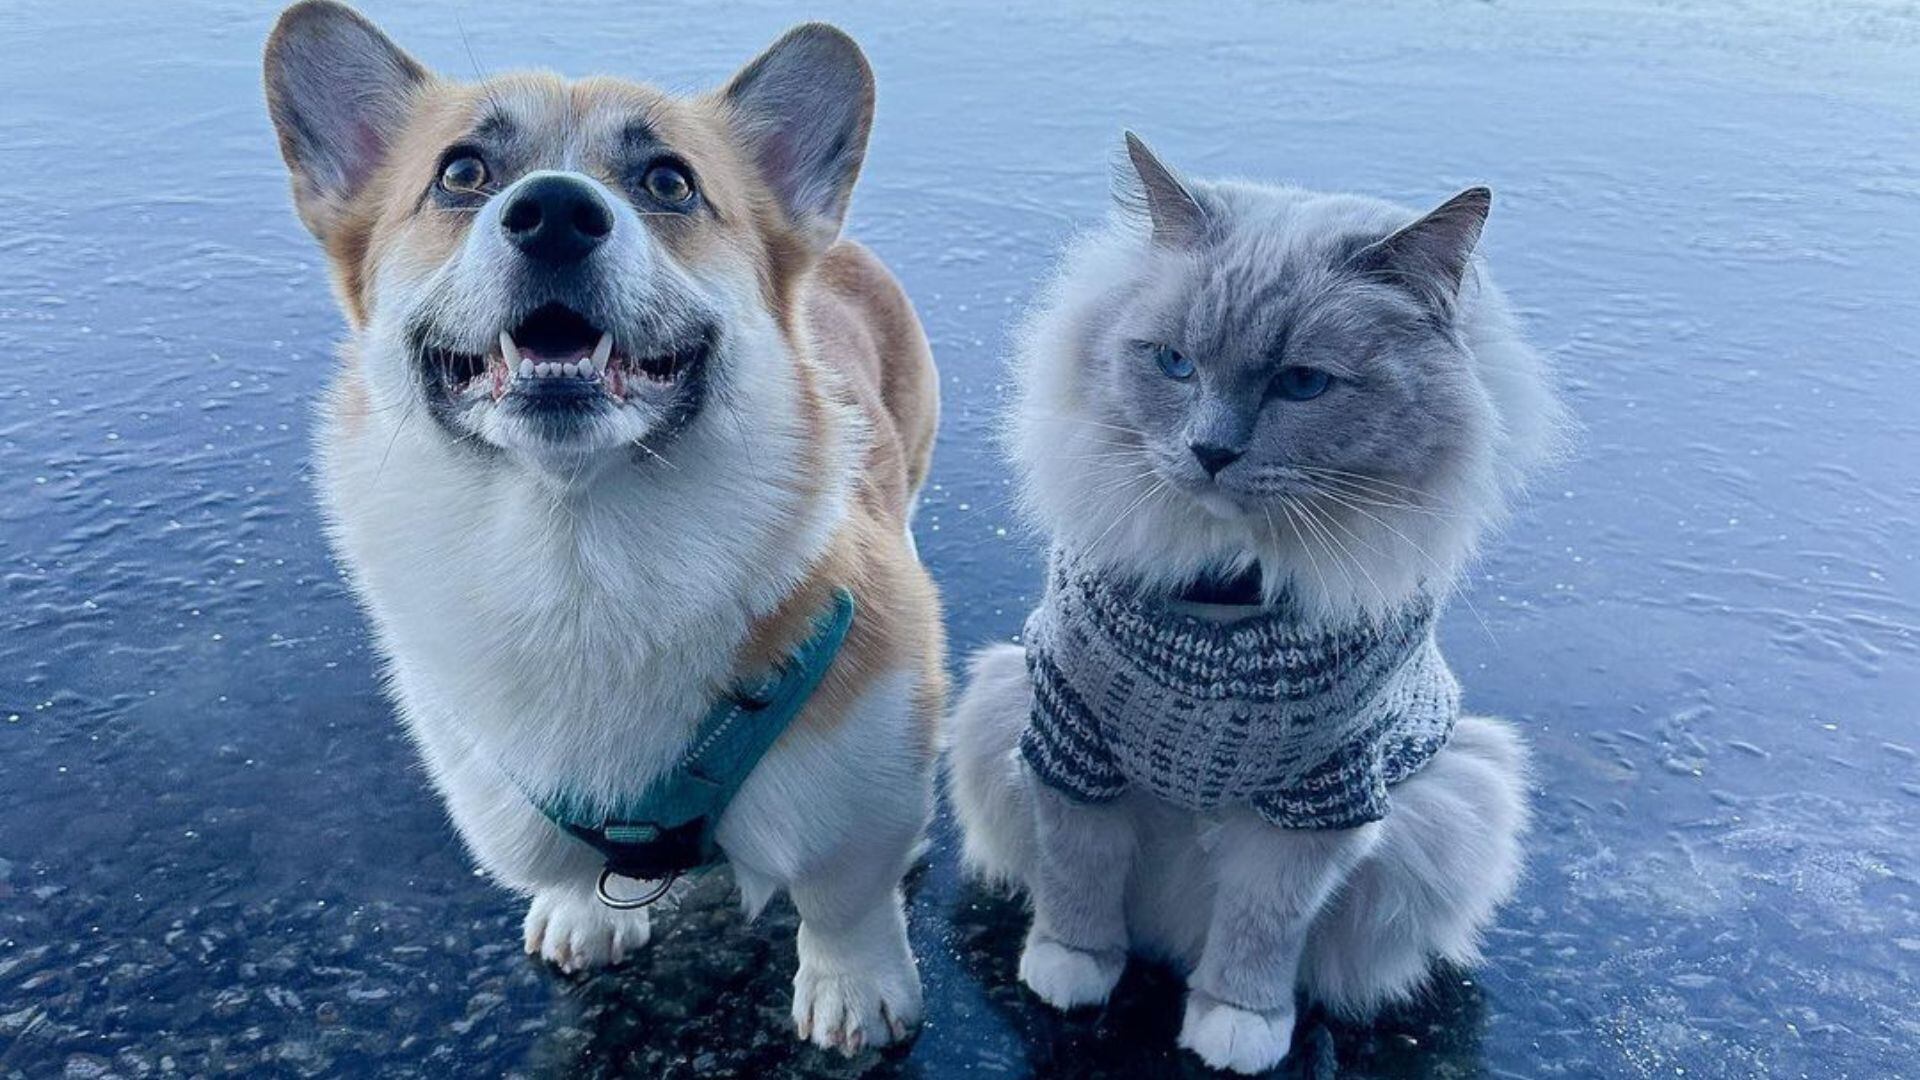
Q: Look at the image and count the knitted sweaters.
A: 1